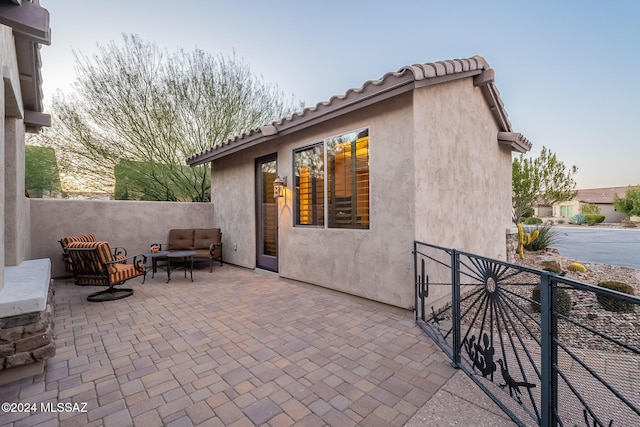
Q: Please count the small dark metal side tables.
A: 2